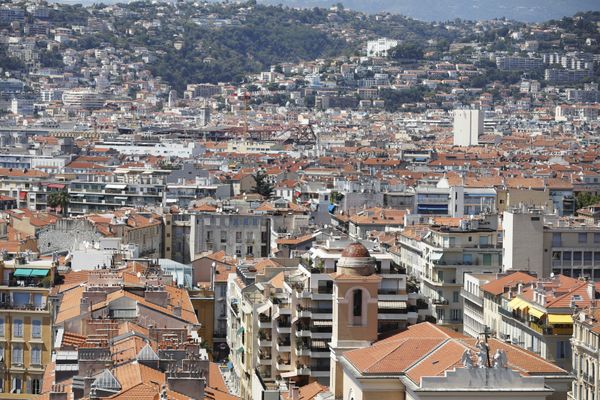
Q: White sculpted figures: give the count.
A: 3